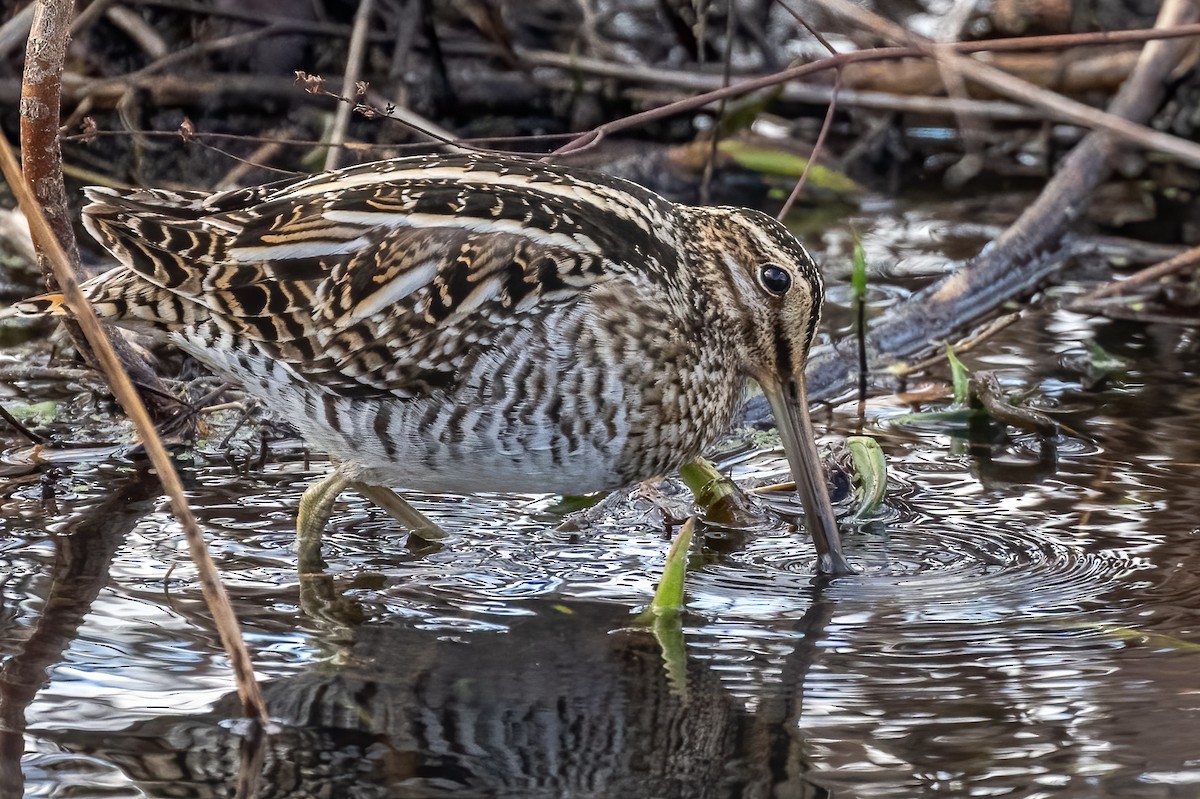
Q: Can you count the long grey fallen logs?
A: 1